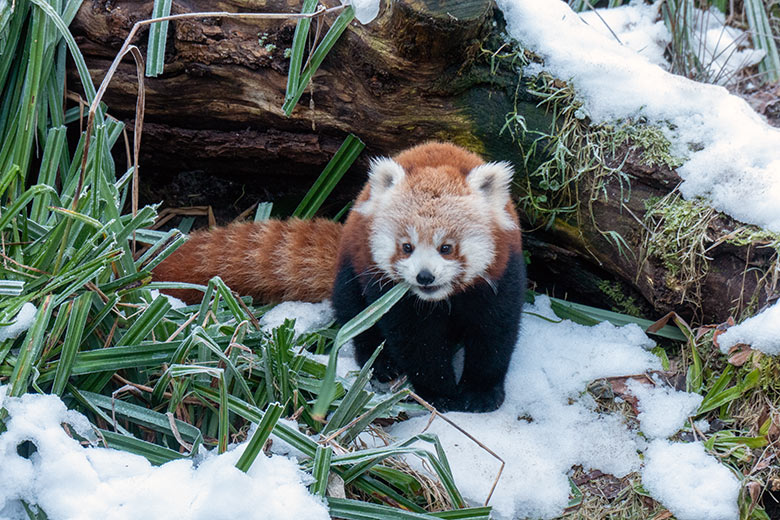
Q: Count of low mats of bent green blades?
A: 1